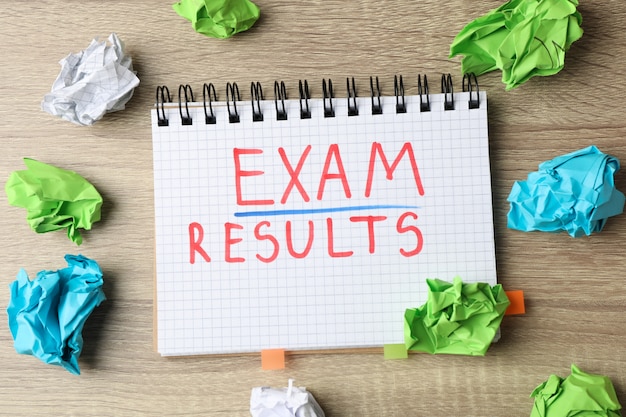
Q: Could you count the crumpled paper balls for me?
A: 9